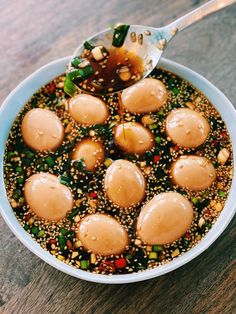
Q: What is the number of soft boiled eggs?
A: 11